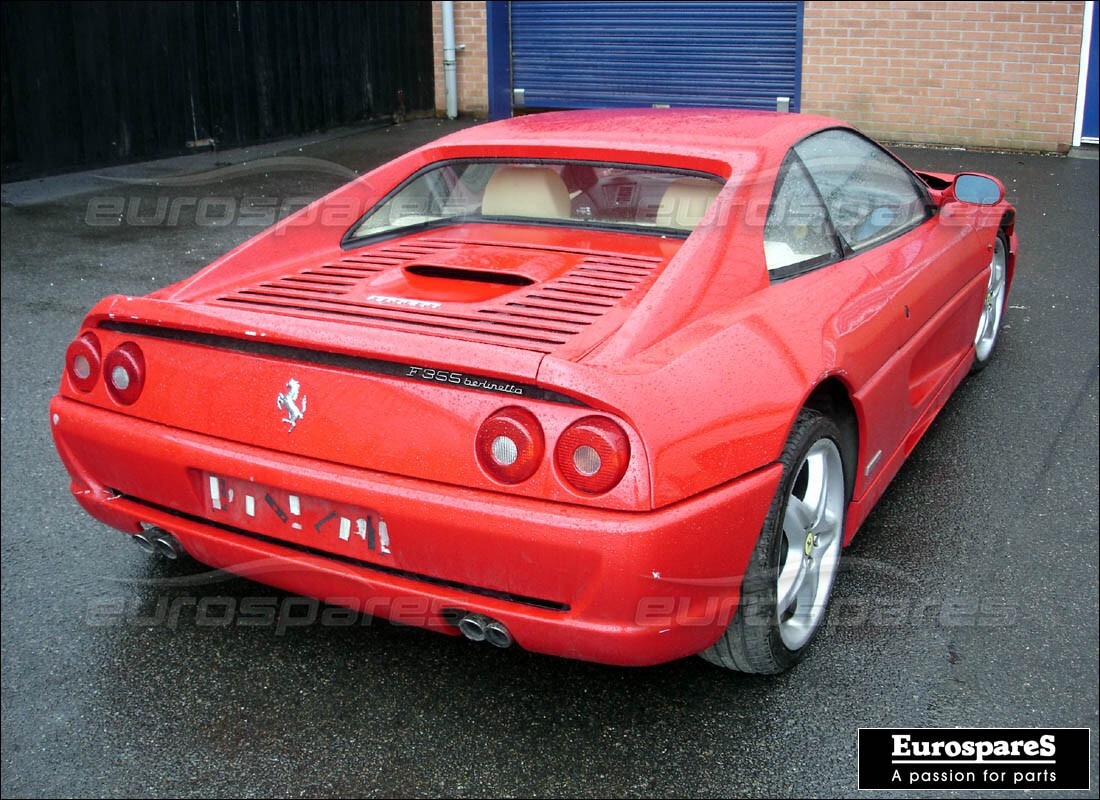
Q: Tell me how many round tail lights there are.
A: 4